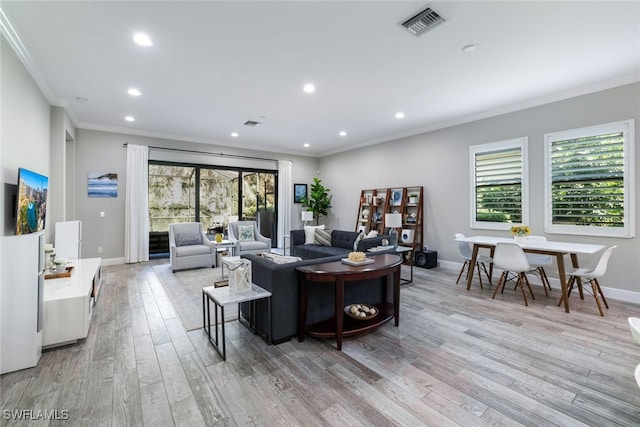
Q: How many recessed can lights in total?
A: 8